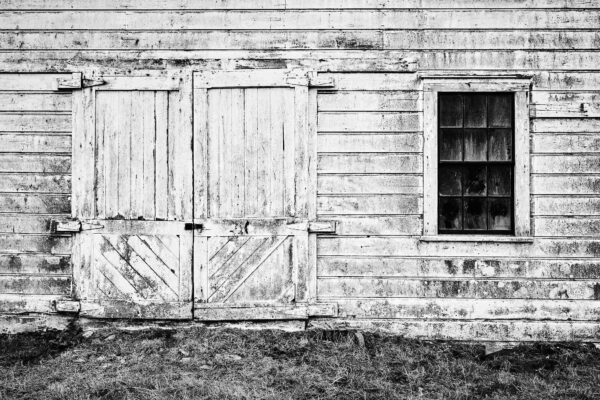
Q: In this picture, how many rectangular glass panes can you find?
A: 12